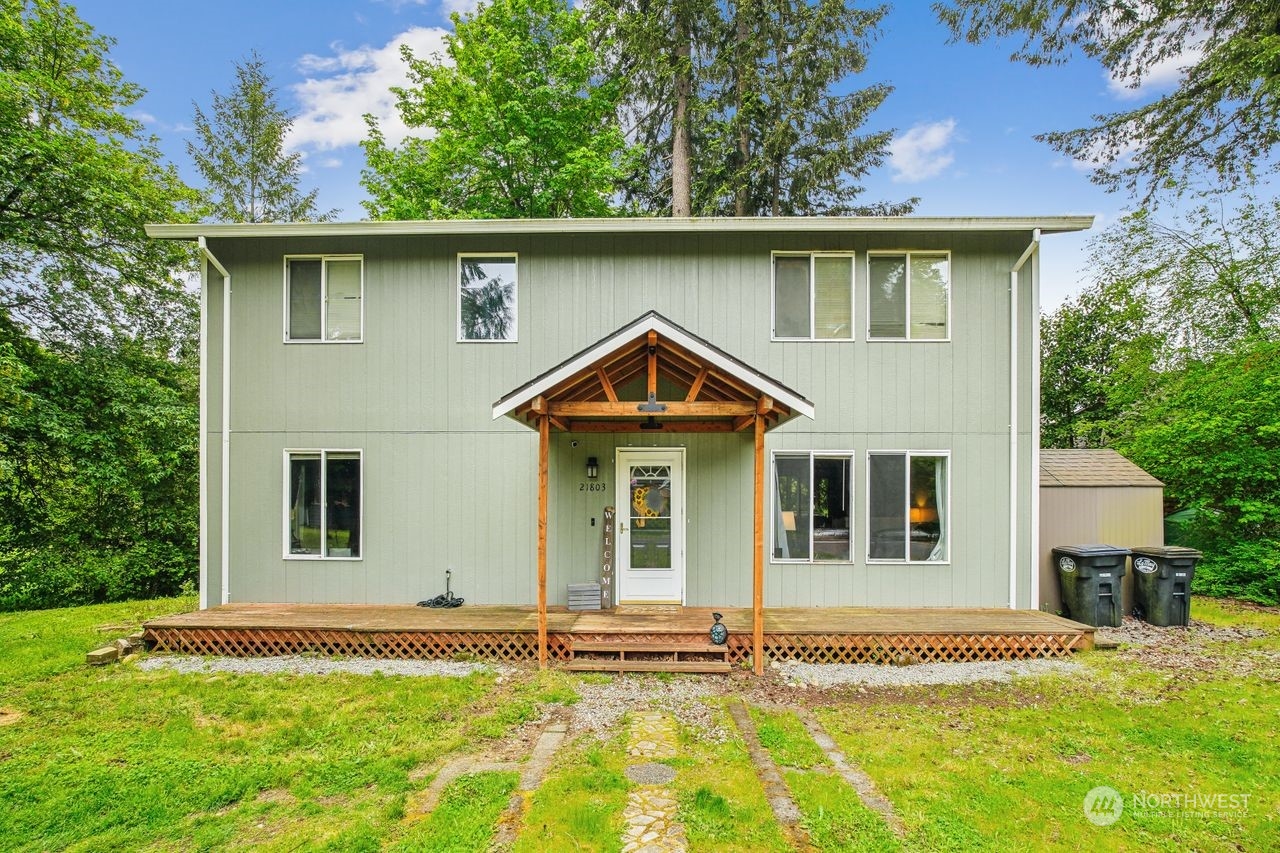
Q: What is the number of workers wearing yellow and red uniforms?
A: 0